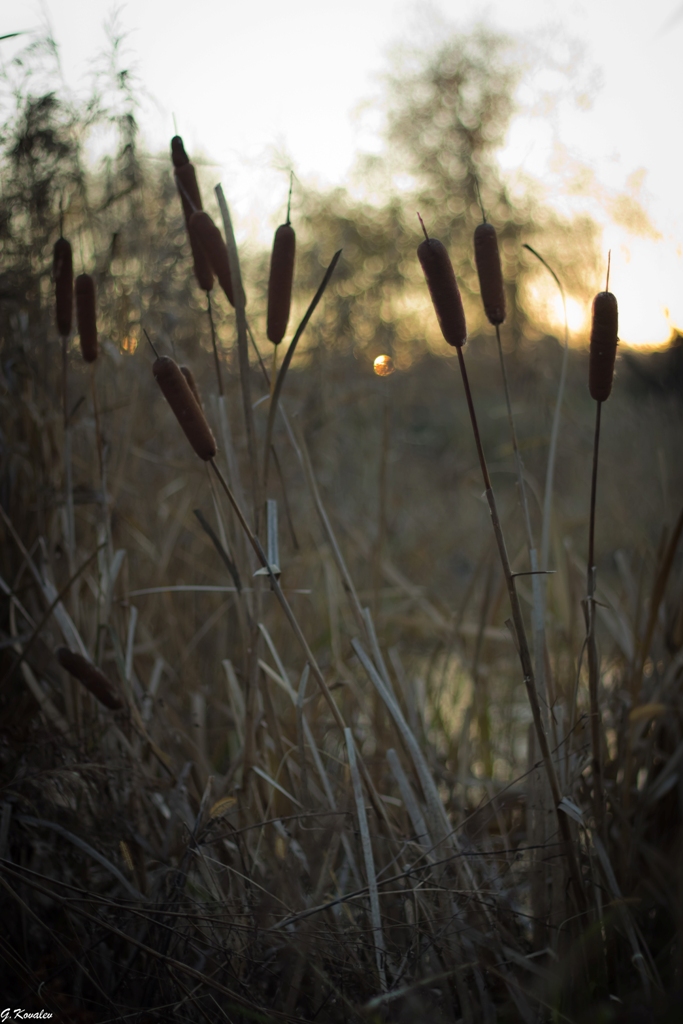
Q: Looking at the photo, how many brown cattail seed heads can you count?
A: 11